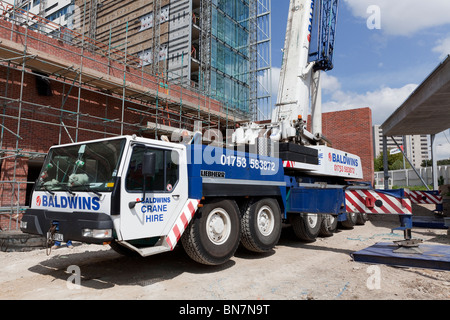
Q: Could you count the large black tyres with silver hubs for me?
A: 6